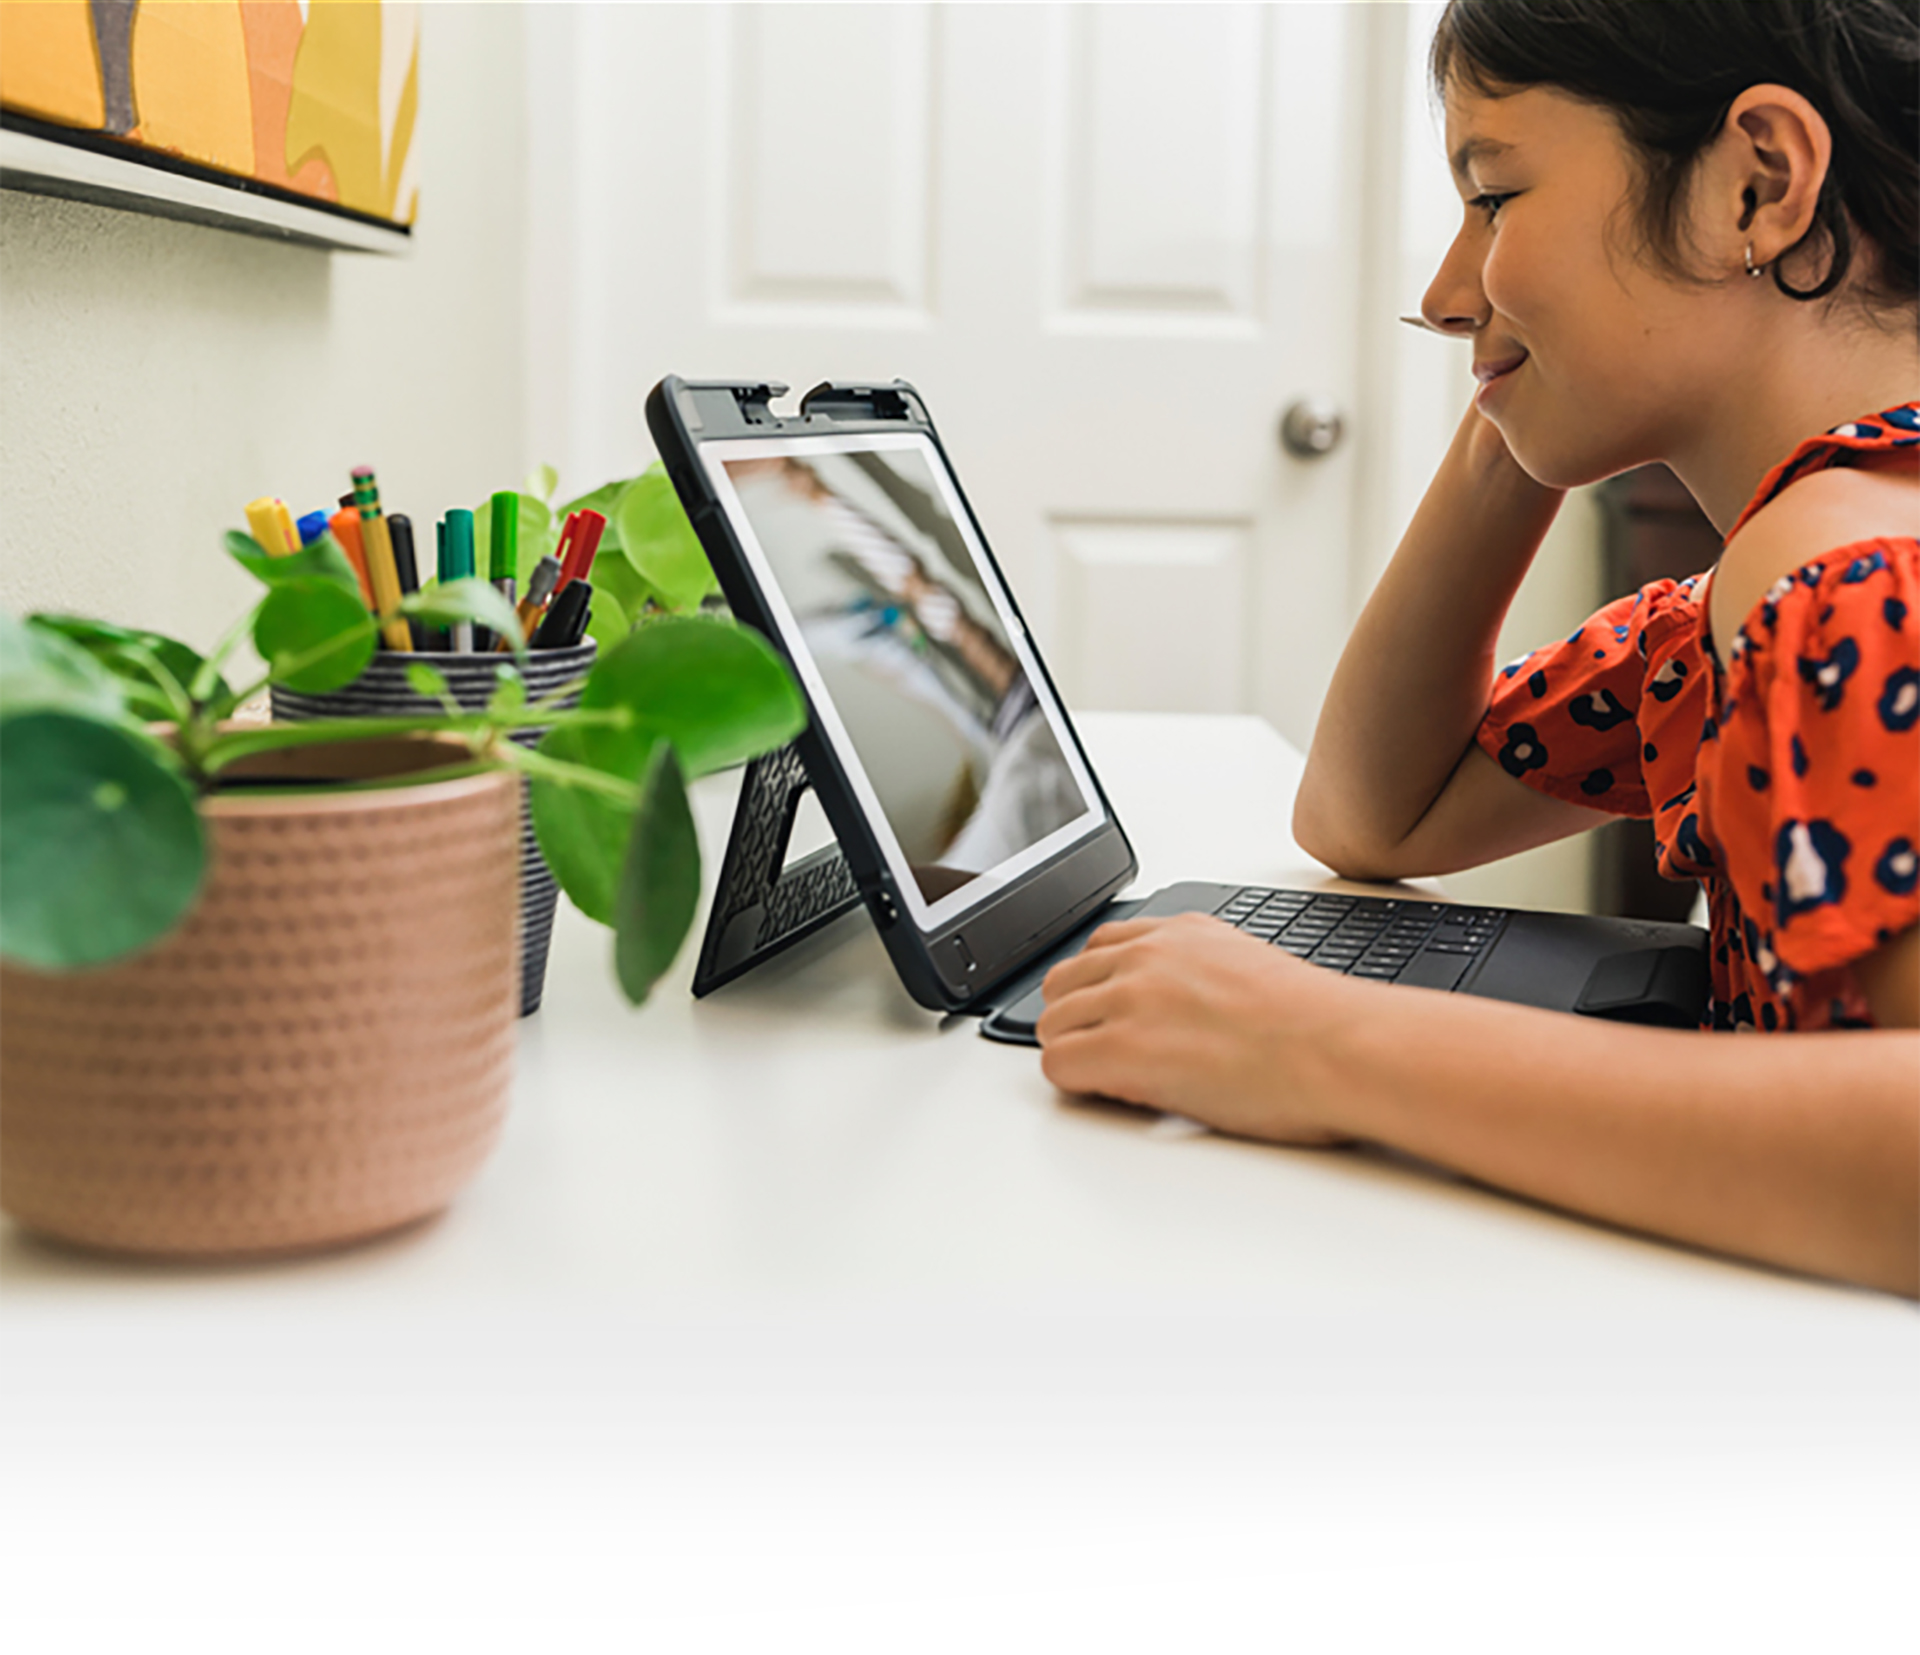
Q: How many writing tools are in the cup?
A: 11